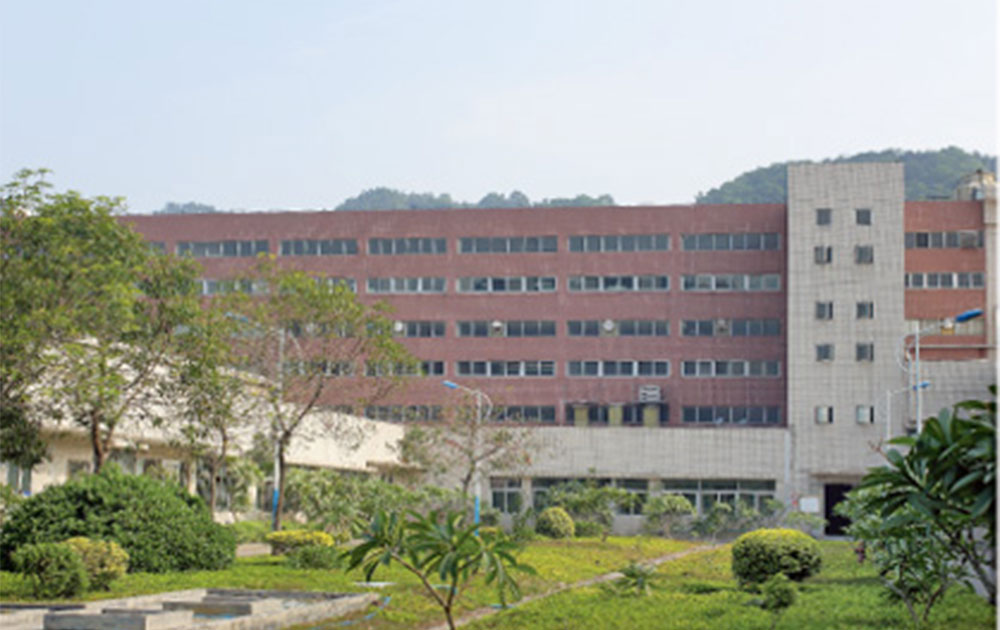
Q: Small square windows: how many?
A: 10